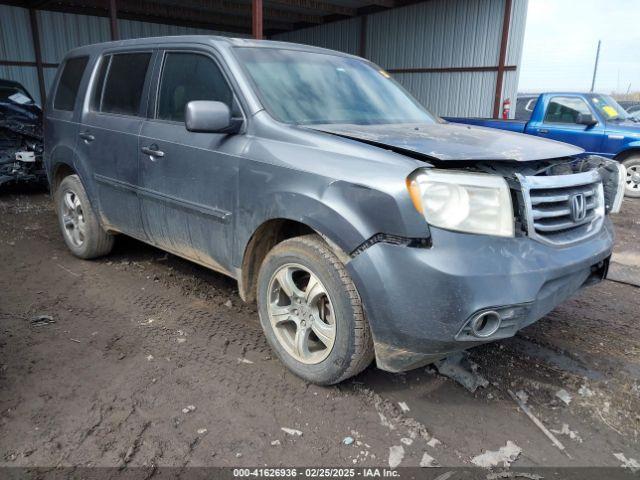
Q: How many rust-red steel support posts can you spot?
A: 5